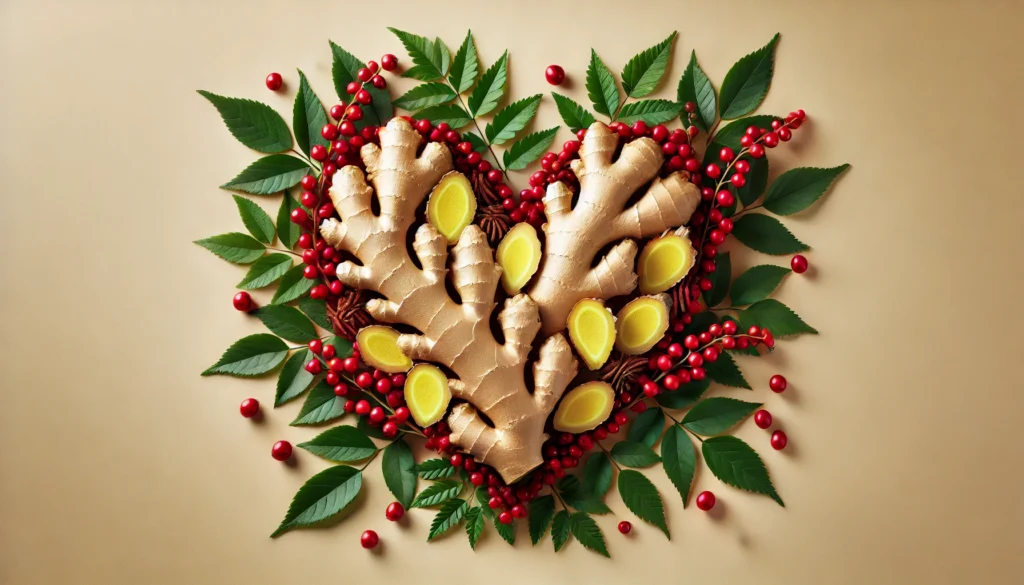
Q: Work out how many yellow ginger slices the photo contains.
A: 8